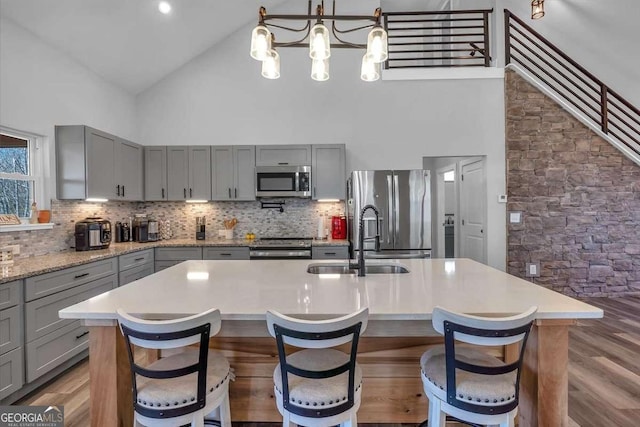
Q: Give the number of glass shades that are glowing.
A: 6